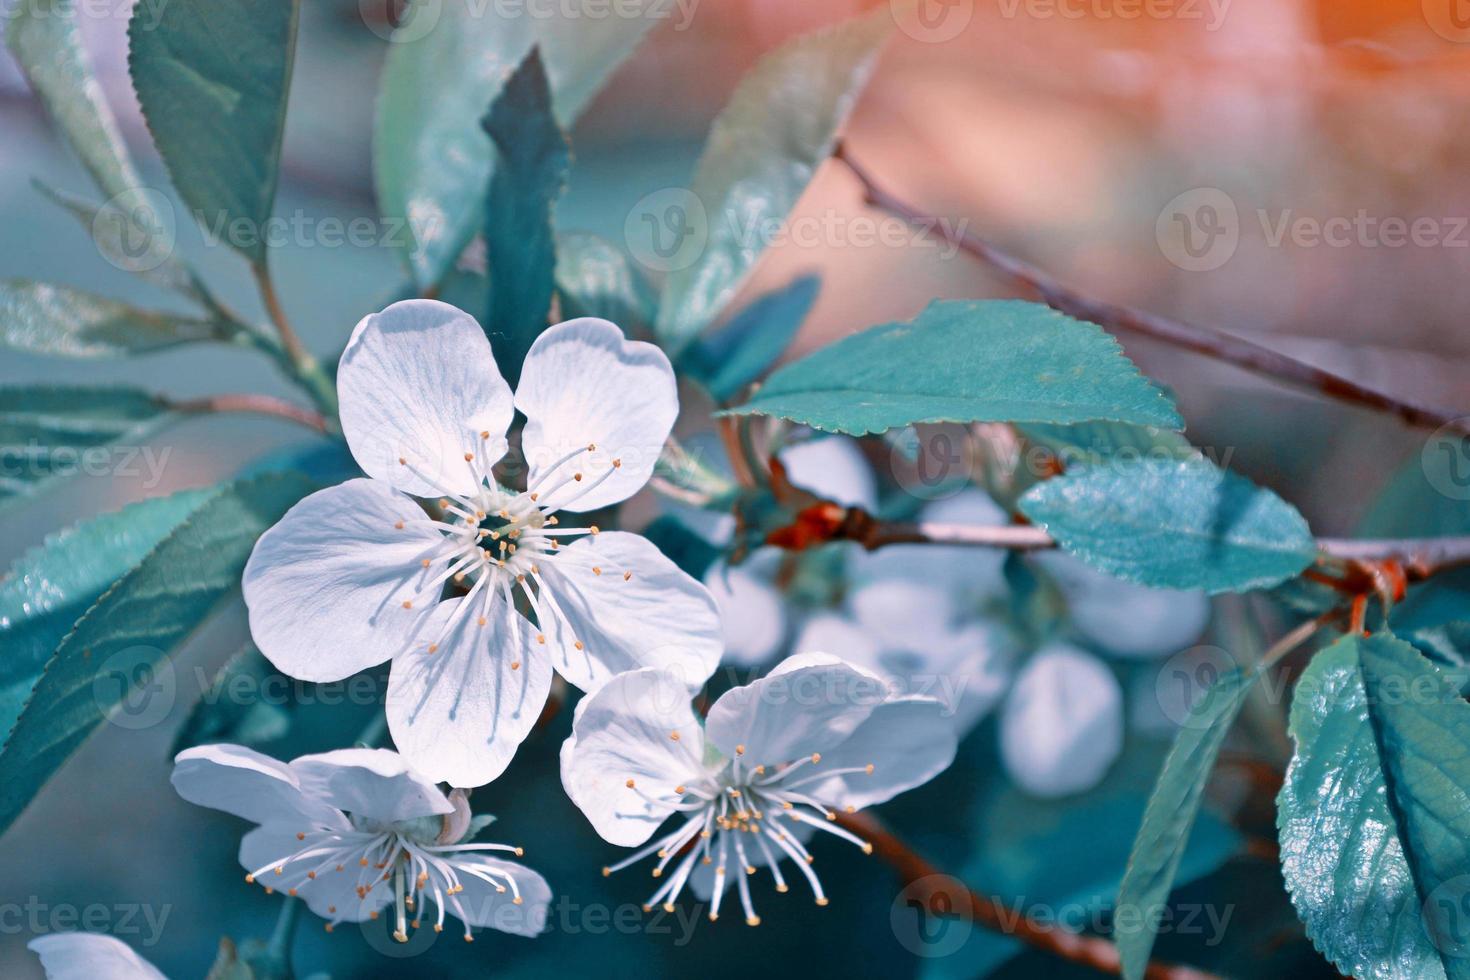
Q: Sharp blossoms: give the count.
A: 3